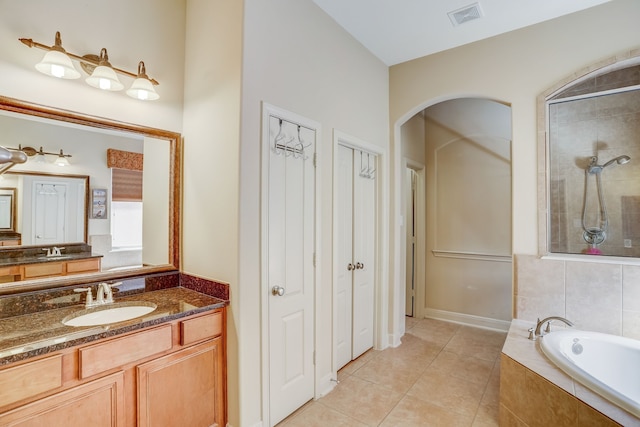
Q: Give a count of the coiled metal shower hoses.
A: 1